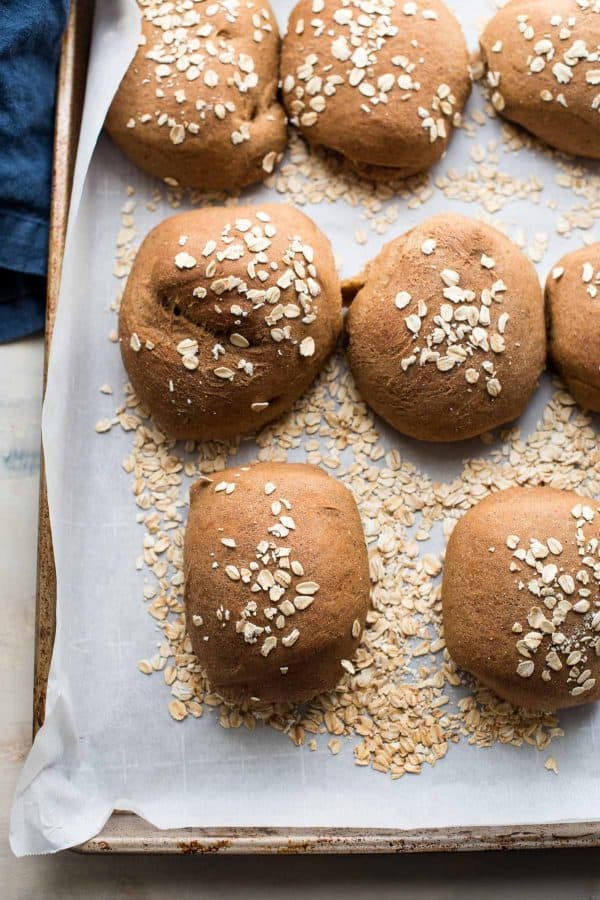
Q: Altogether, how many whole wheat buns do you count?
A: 8